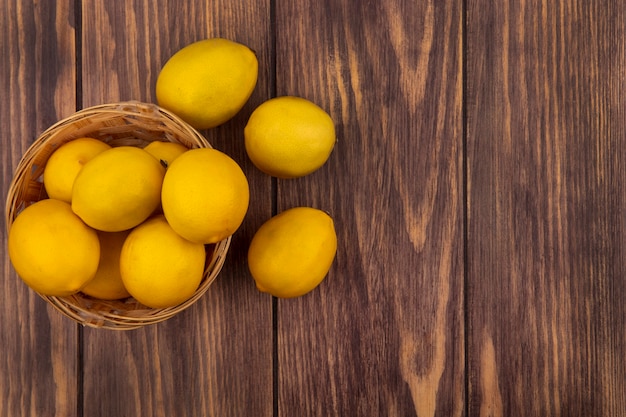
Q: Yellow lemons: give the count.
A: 10